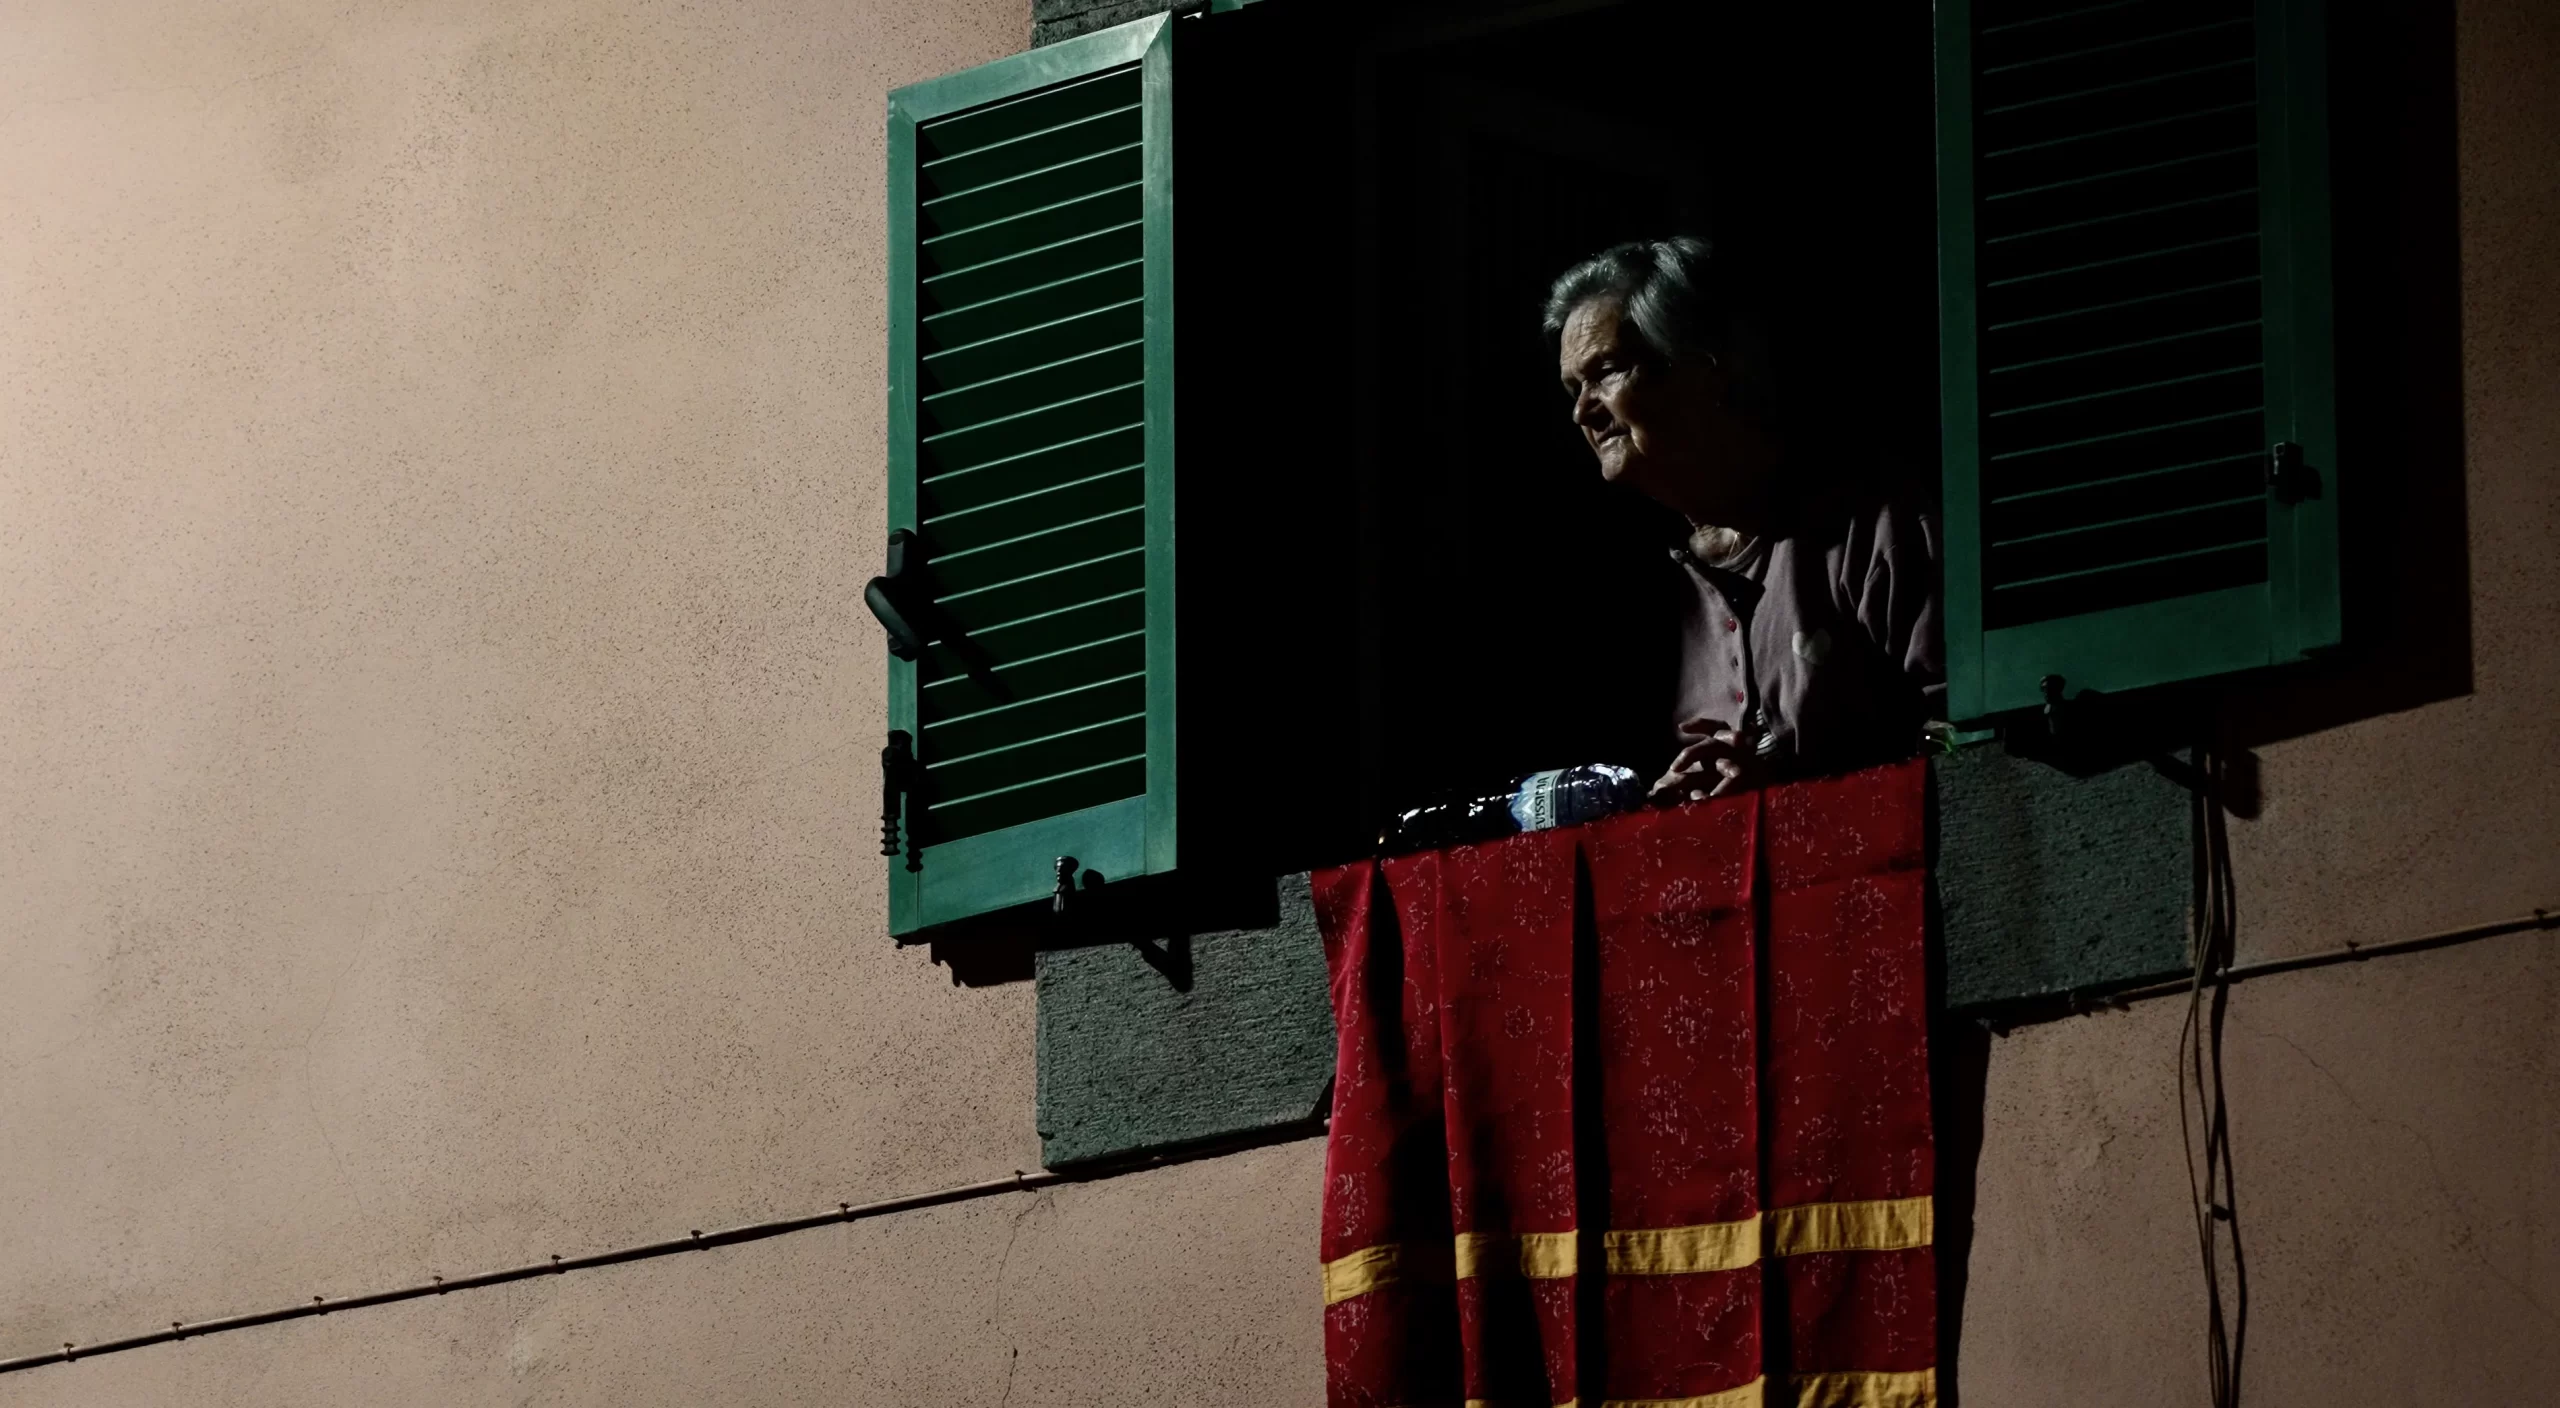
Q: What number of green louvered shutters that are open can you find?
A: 2